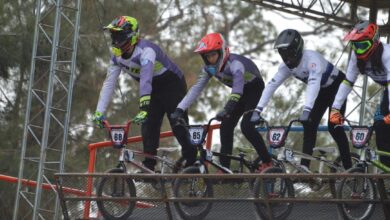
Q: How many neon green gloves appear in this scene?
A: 2